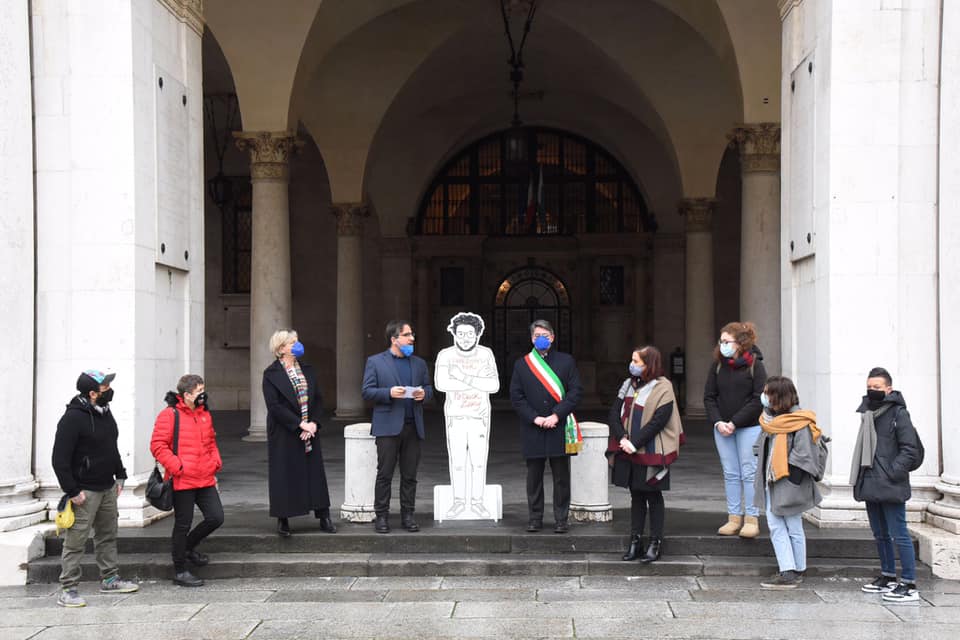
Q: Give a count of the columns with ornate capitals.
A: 4